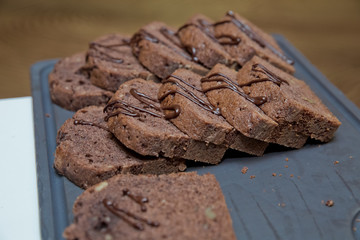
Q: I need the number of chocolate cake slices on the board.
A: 11